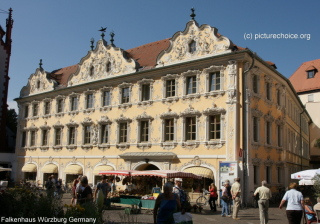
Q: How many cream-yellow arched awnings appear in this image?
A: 5